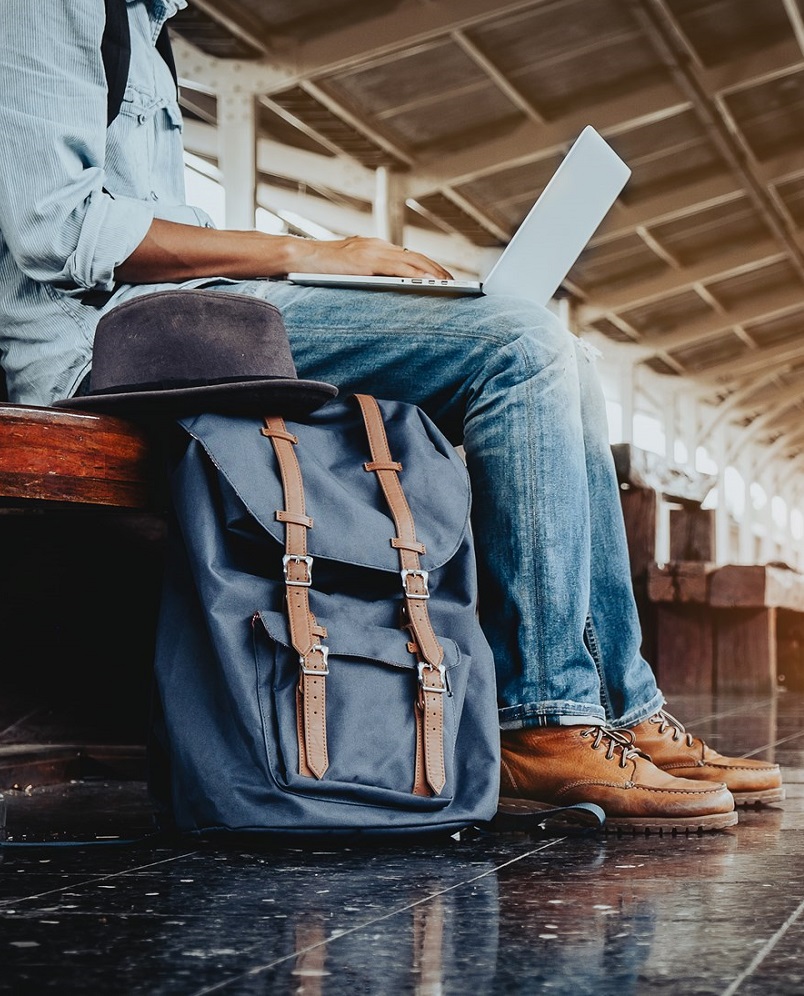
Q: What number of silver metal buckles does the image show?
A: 4